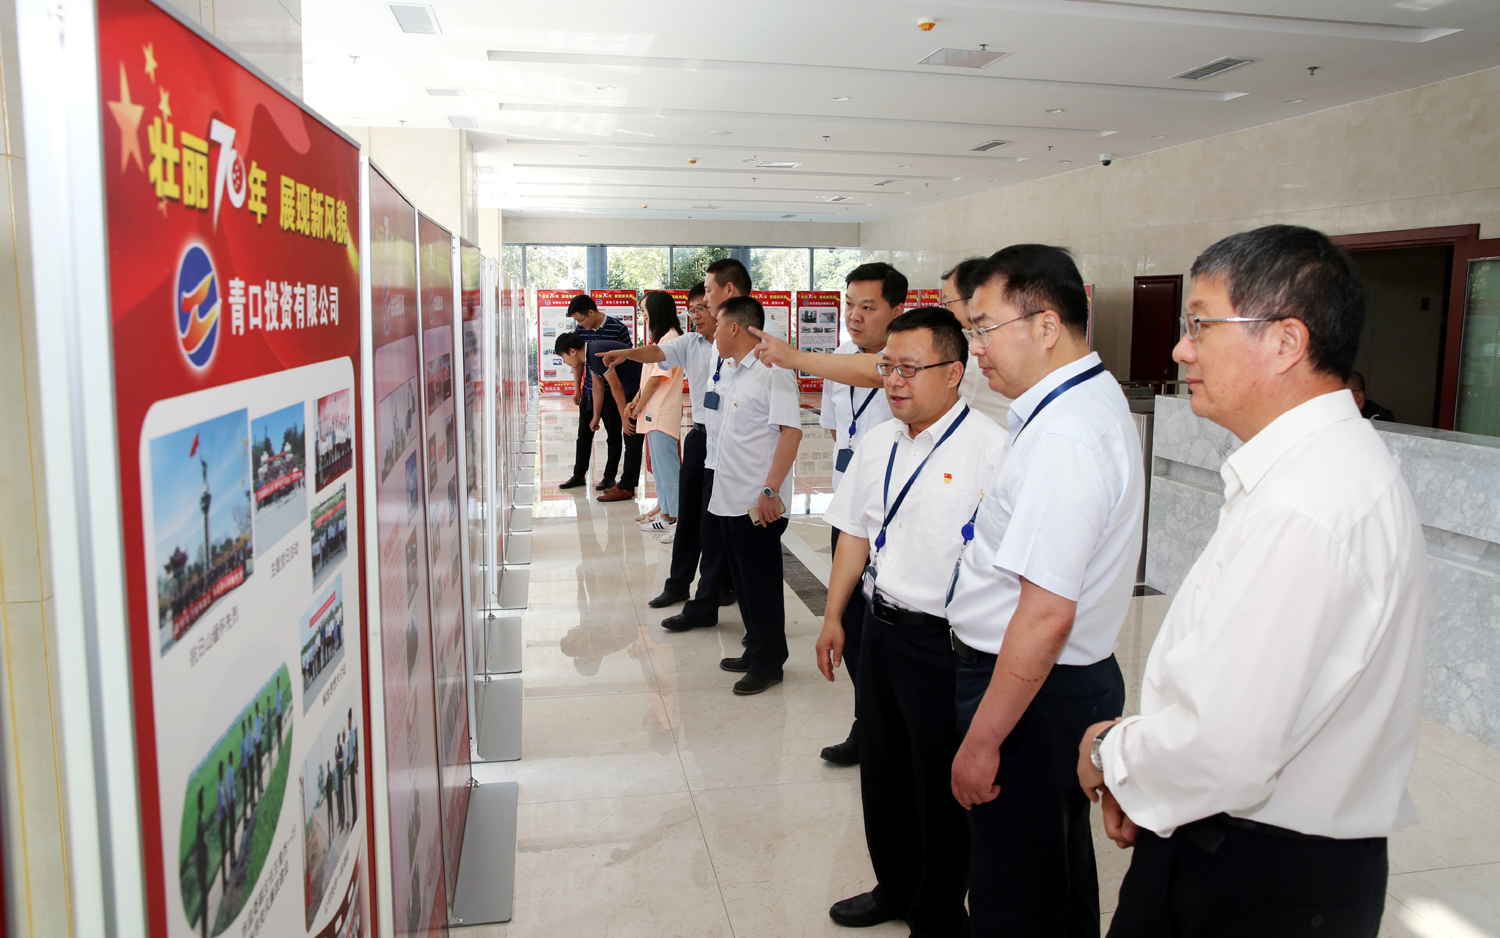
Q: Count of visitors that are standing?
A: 11